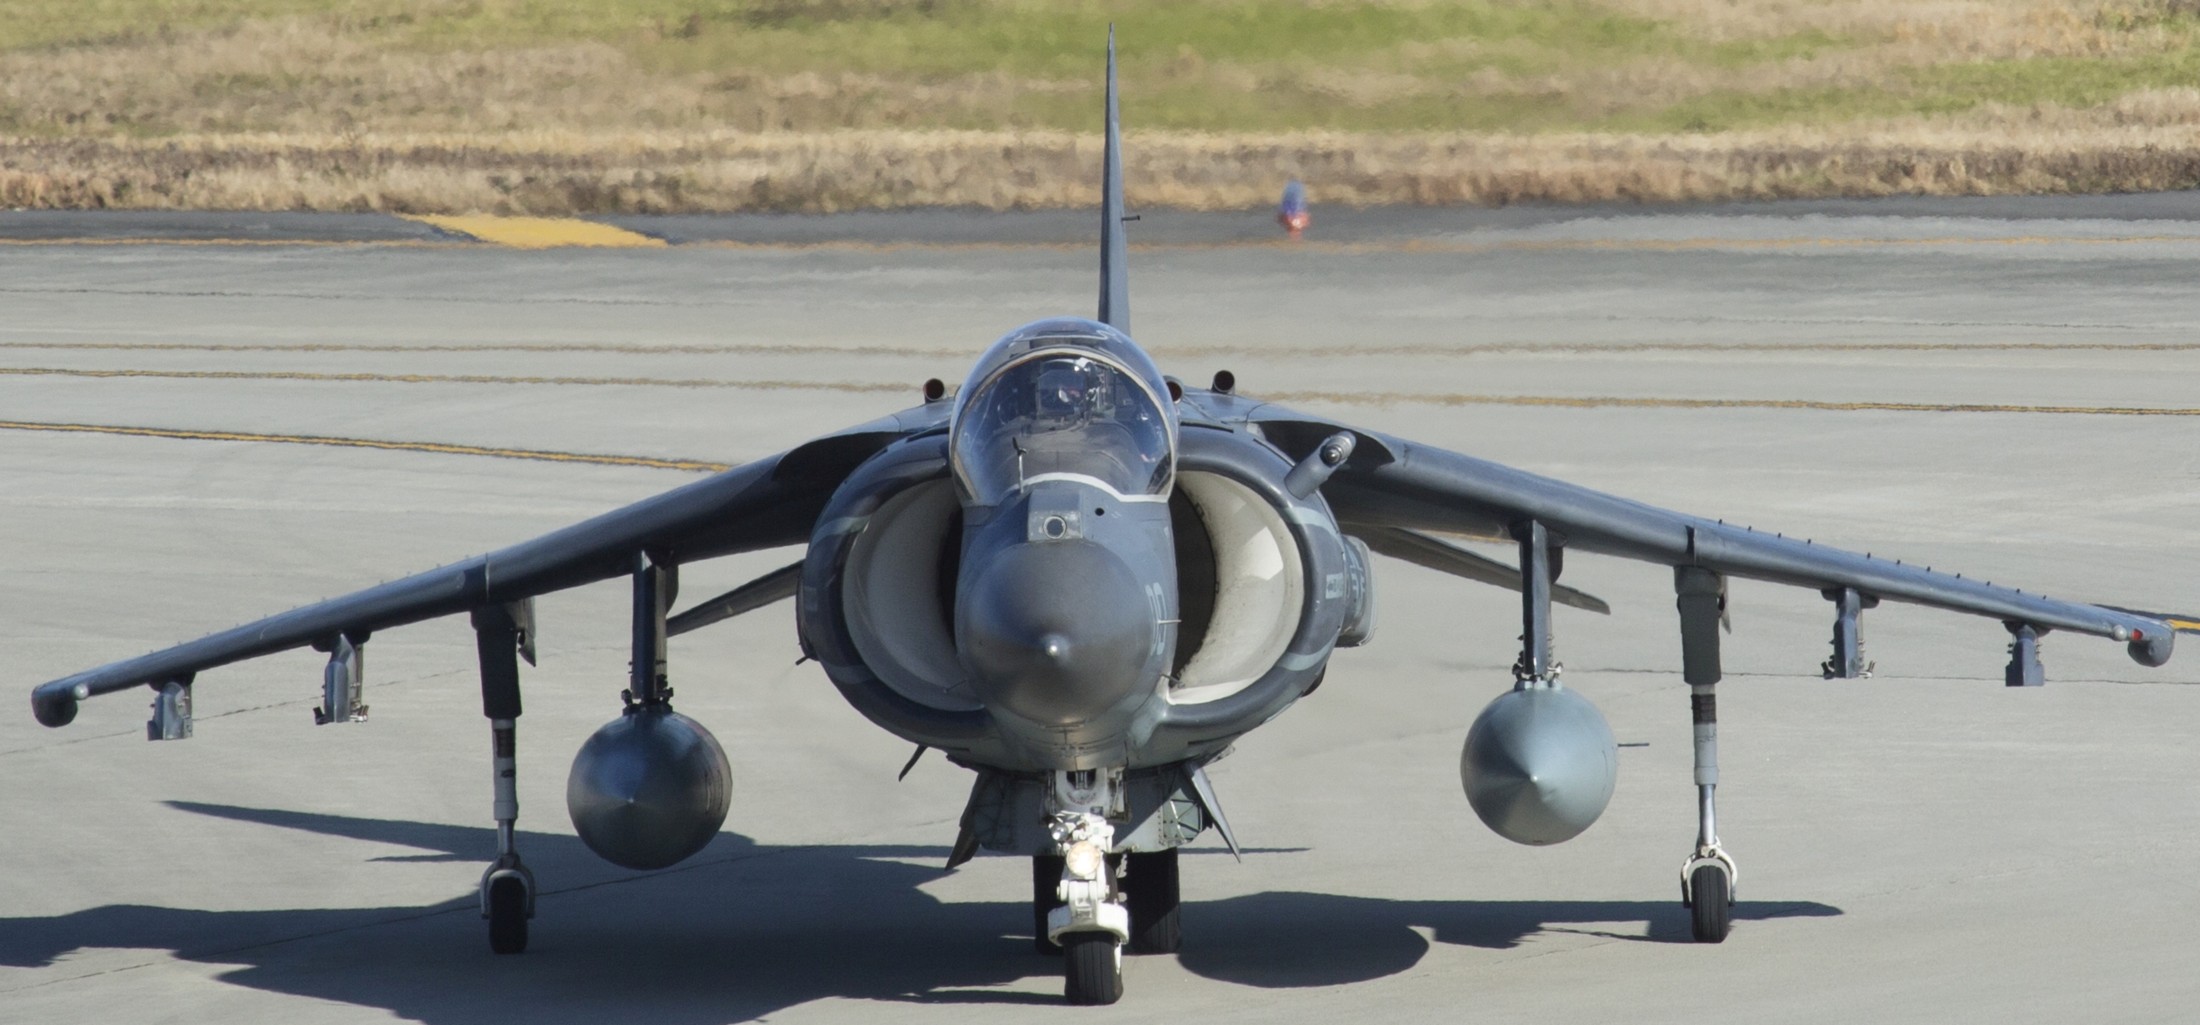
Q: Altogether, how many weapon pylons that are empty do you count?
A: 4